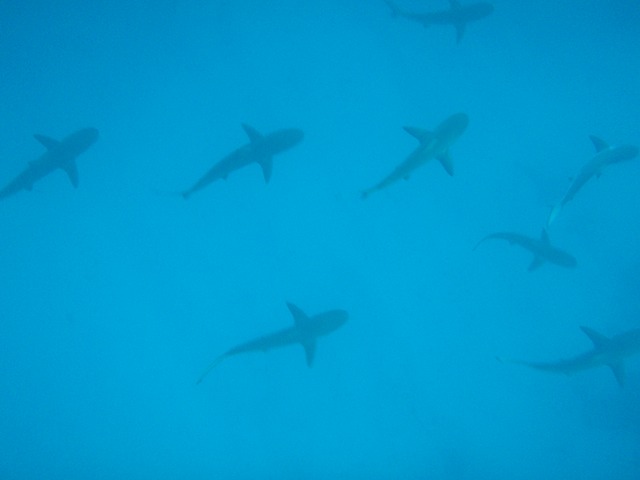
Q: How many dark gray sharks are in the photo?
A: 8